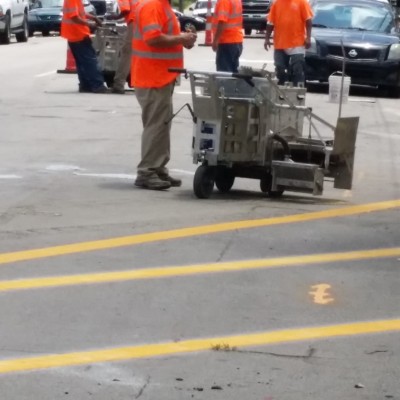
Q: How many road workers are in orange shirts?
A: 5